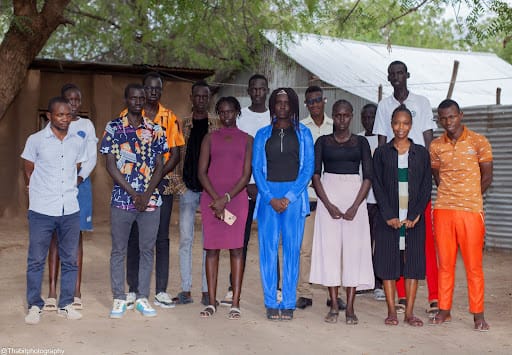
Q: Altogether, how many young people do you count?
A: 14